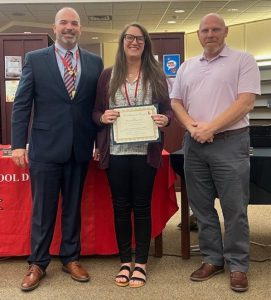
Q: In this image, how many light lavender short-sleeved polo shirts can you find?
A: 1